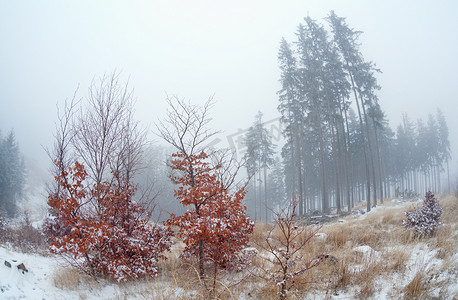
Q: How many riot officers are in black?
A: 0